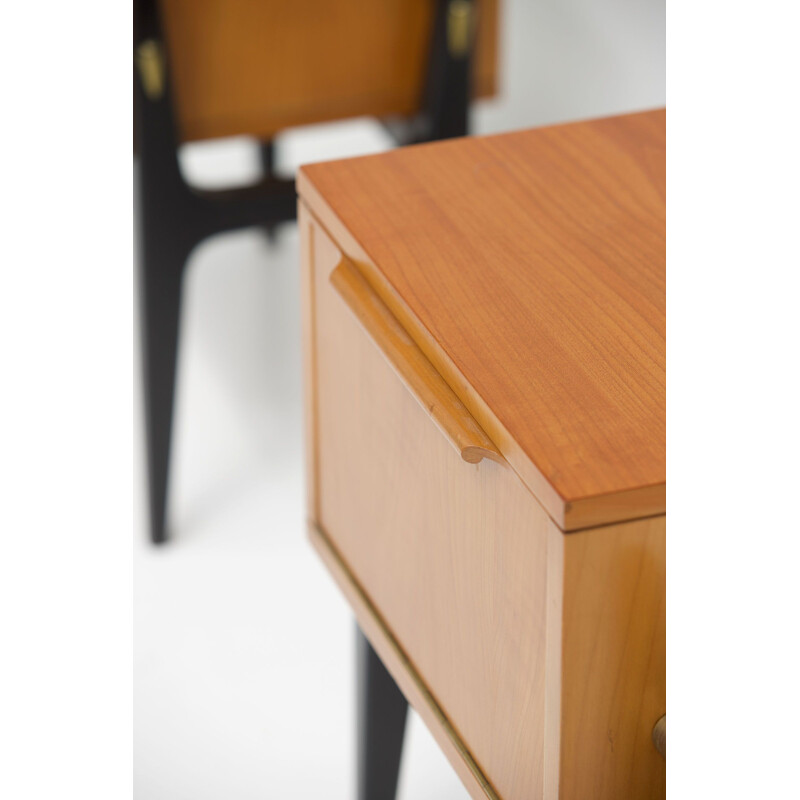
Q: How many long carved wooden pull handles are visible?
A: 1